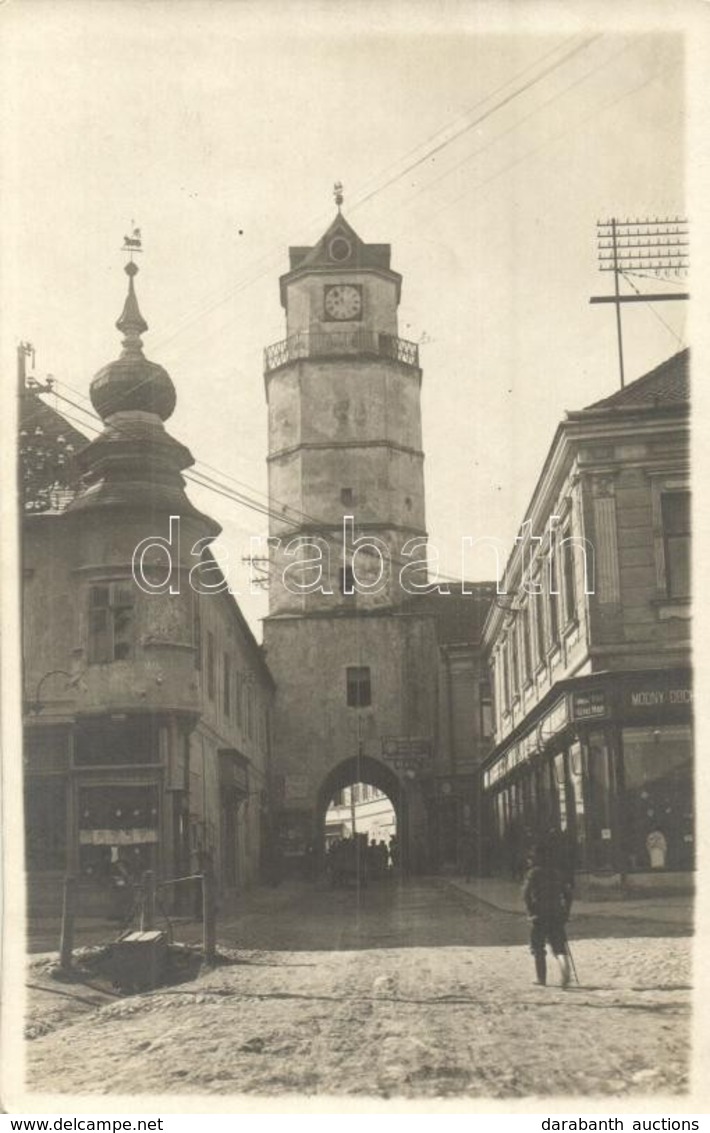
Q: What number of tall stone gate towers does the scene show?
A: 1